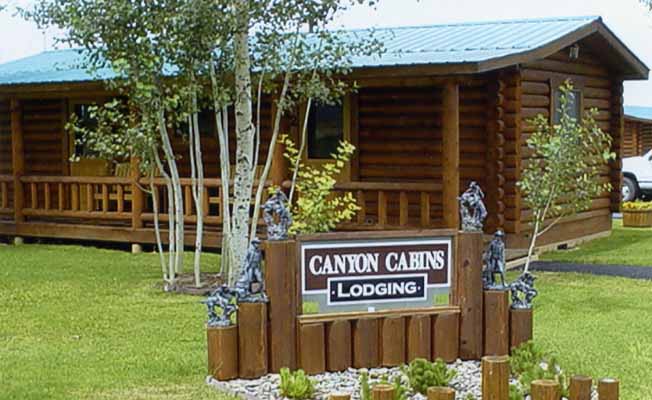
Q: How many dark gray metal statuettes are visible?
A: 6